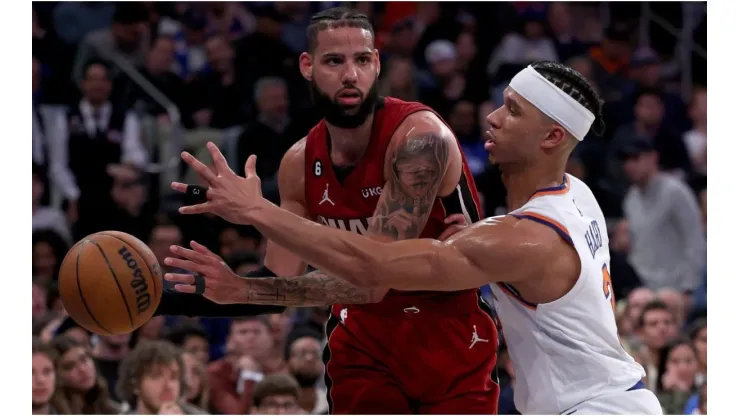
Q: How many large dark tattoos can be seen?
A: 2